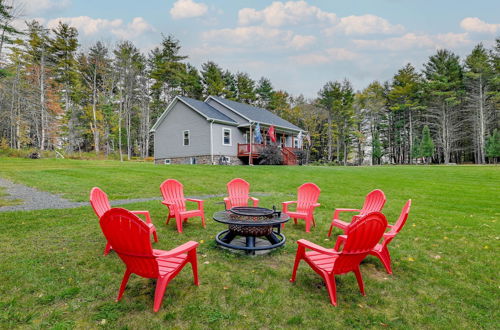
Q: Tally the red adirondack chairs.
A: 8